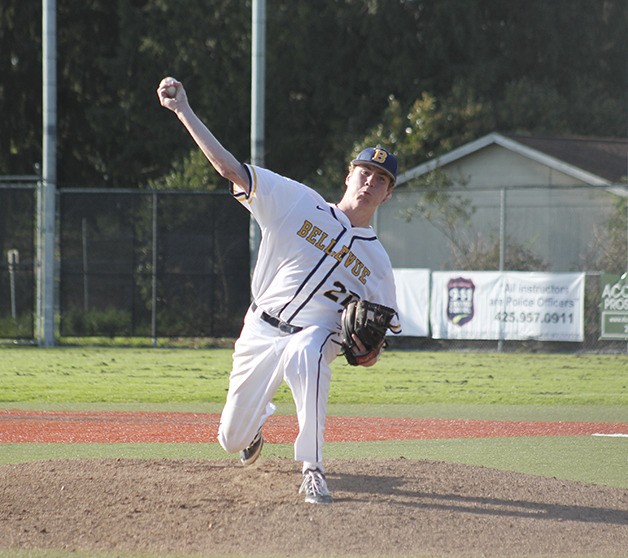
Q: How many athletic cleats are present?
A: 2